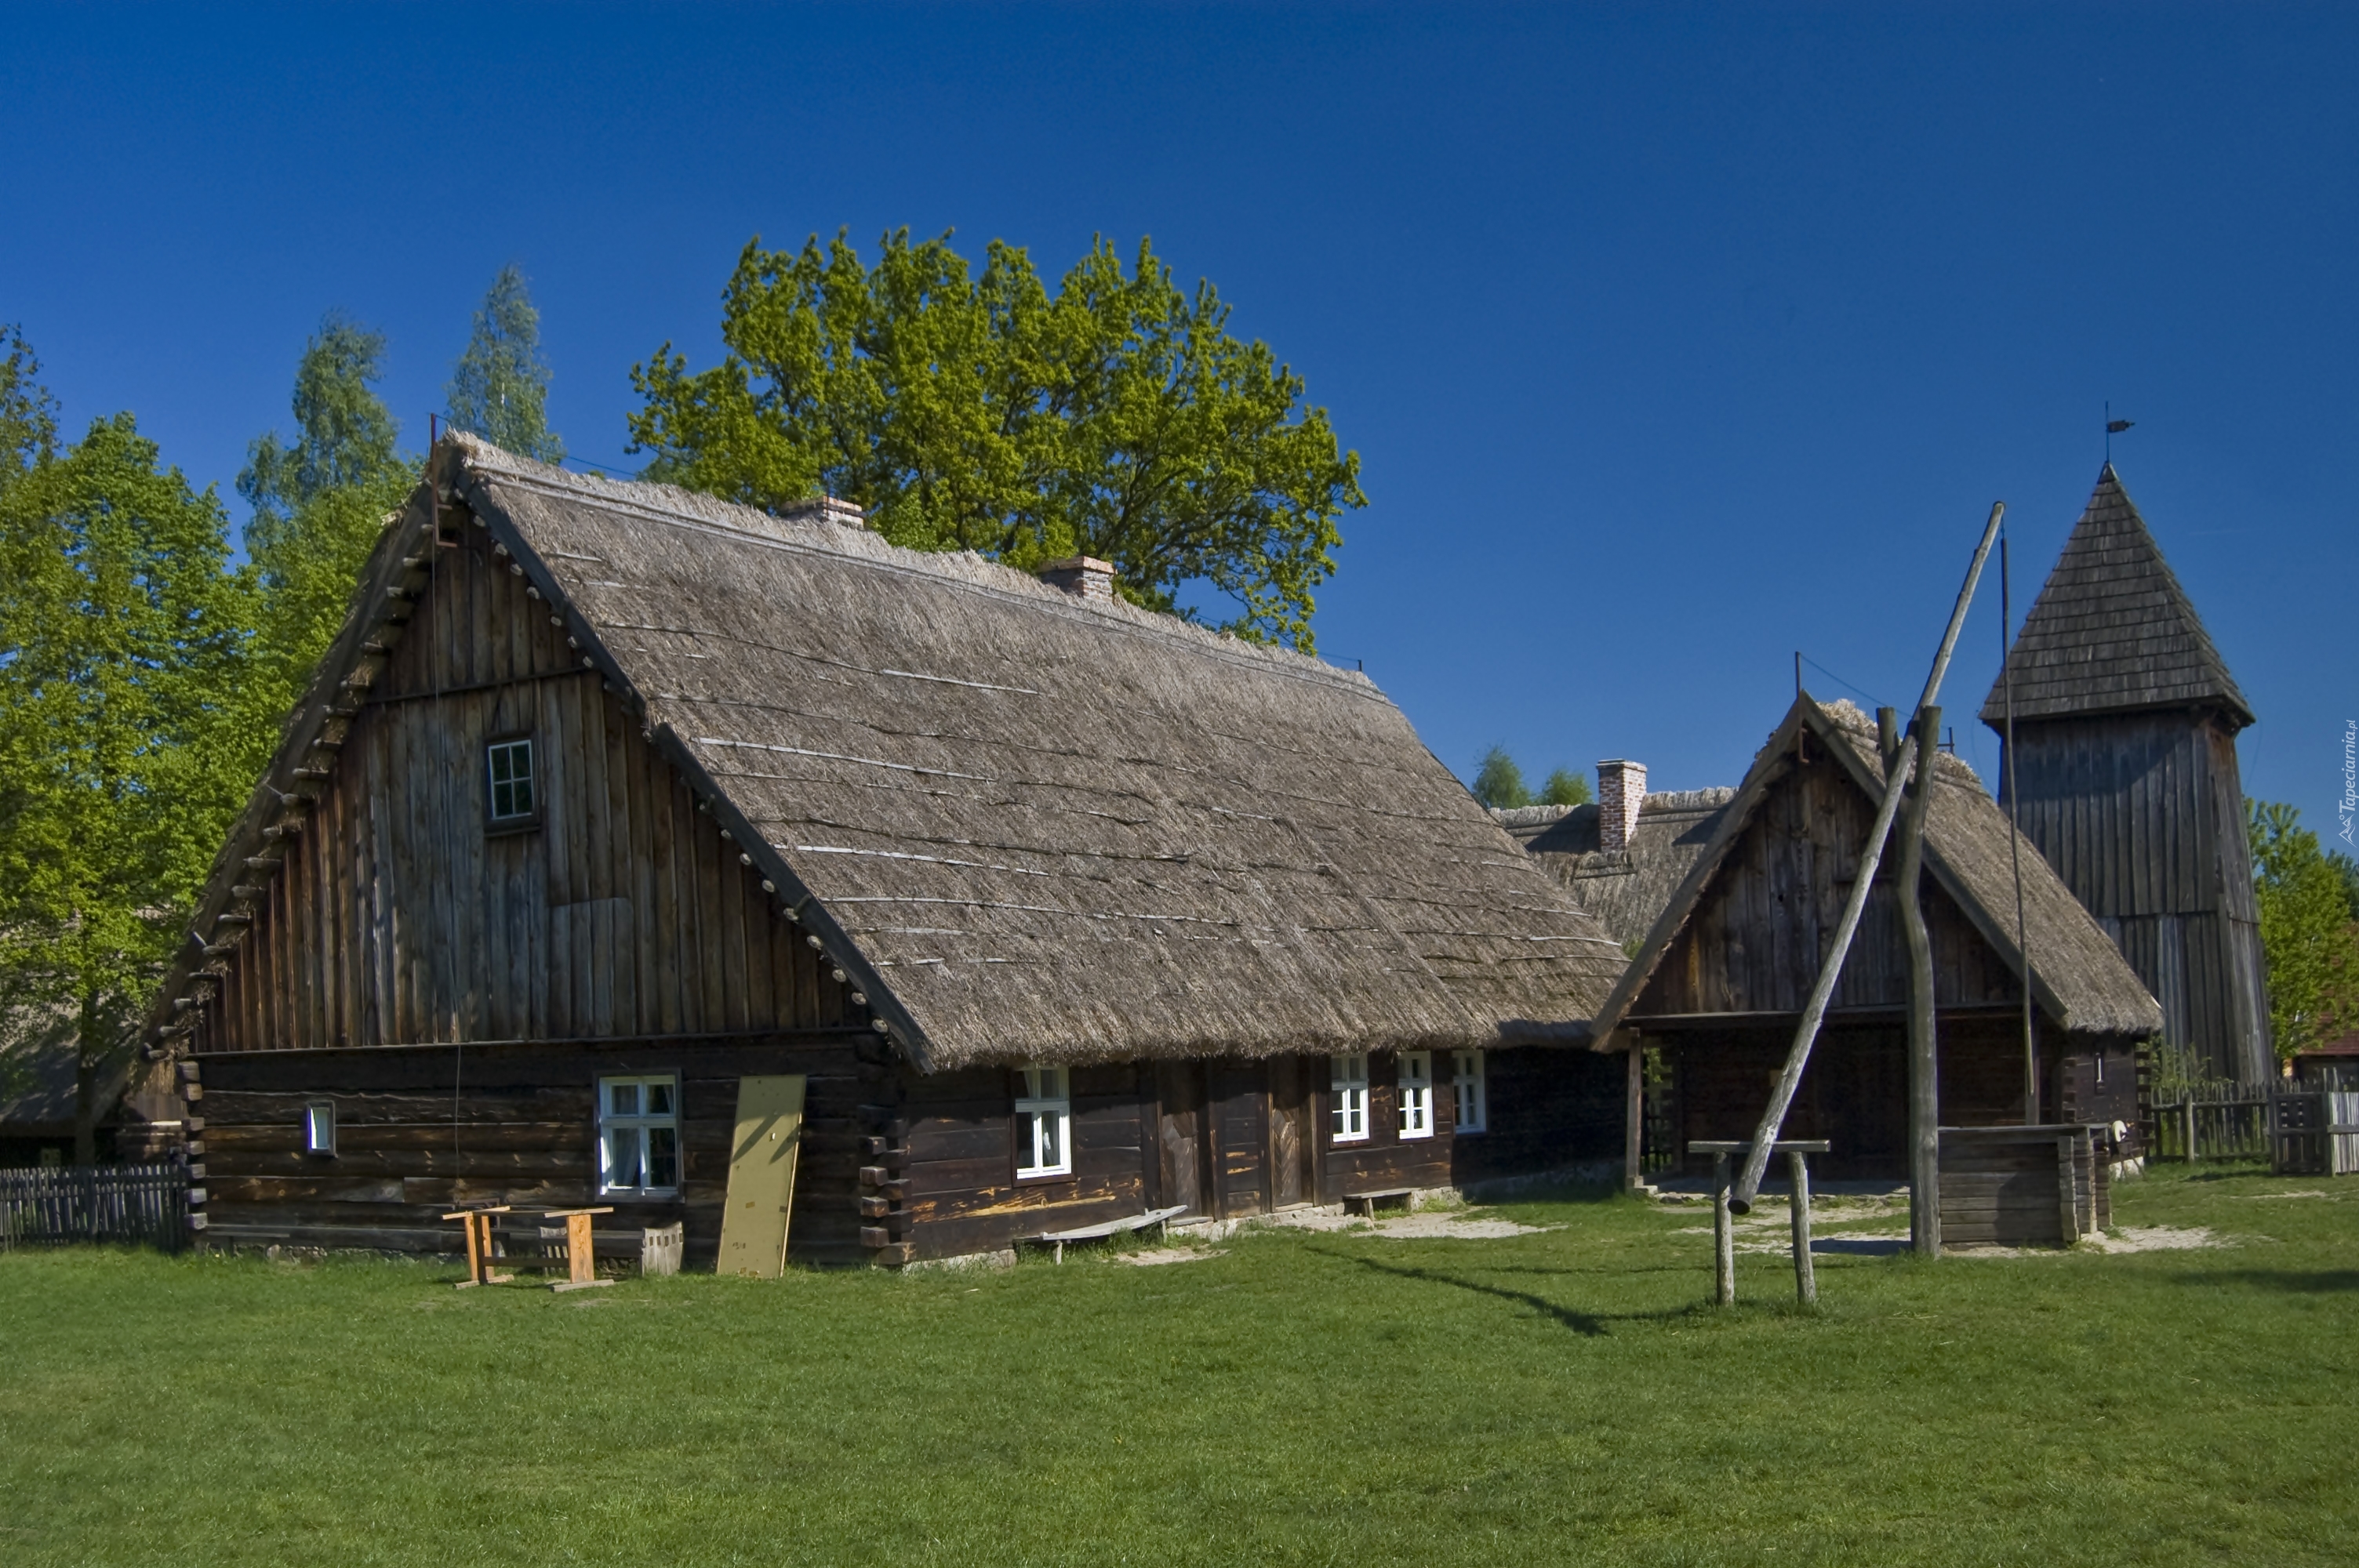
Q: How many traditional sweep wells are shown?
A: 1